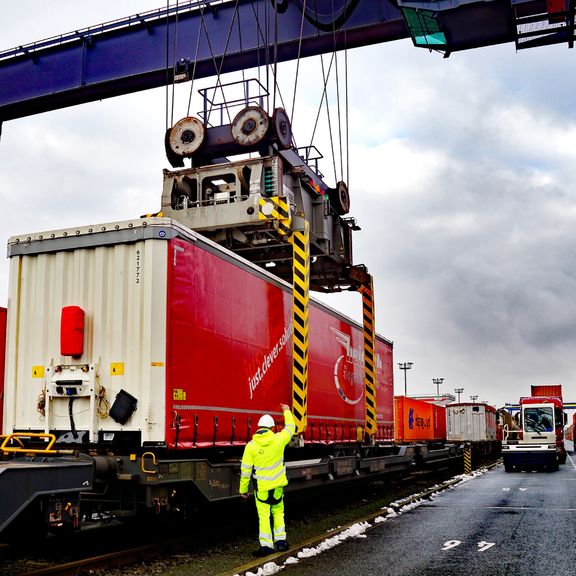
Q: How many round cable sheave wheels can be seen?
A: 4